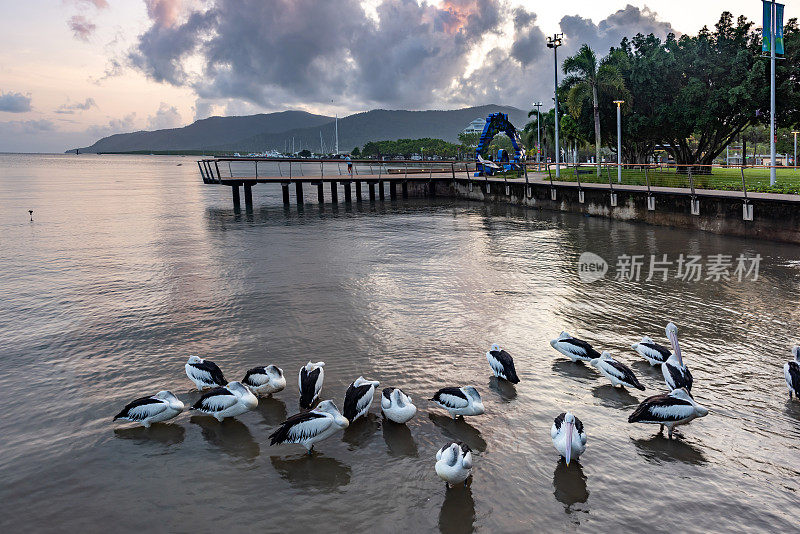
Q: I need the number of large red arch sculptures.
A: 0